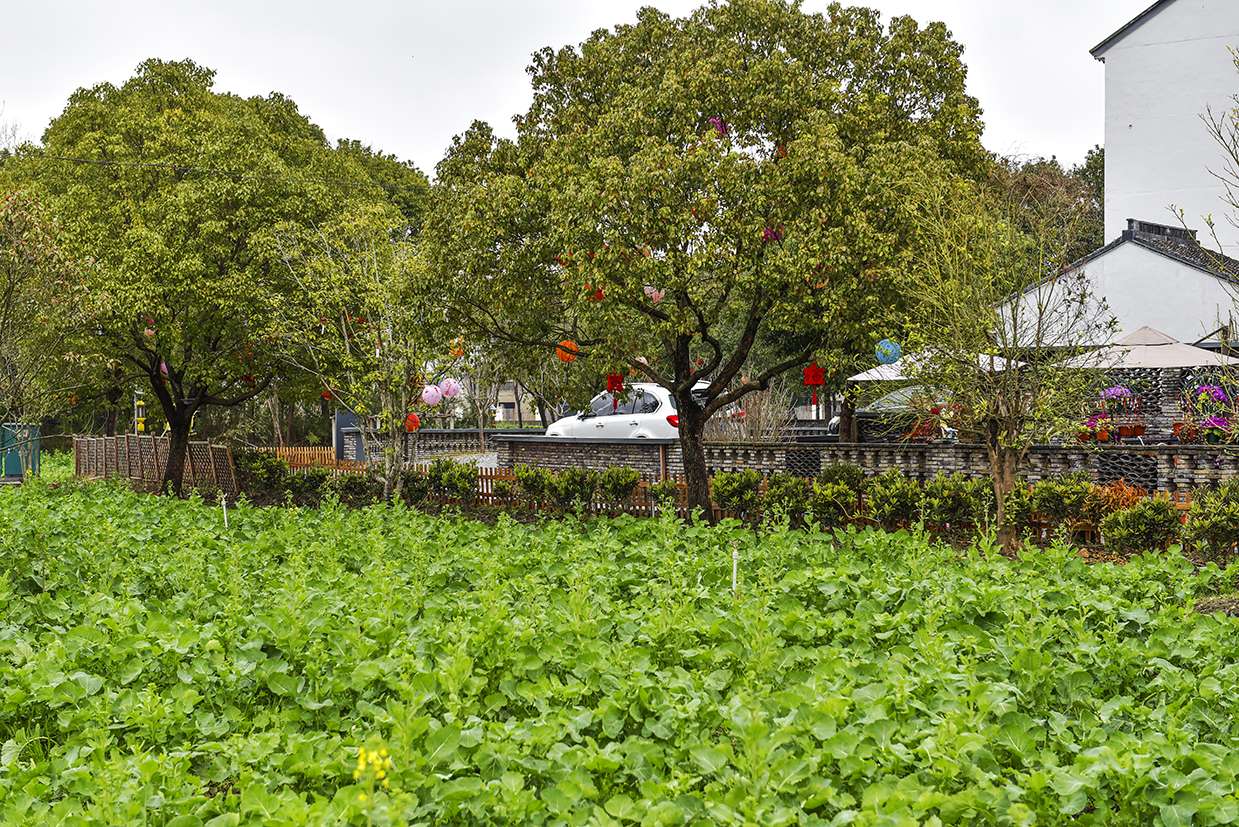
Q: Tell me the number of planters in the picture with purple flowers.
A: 4